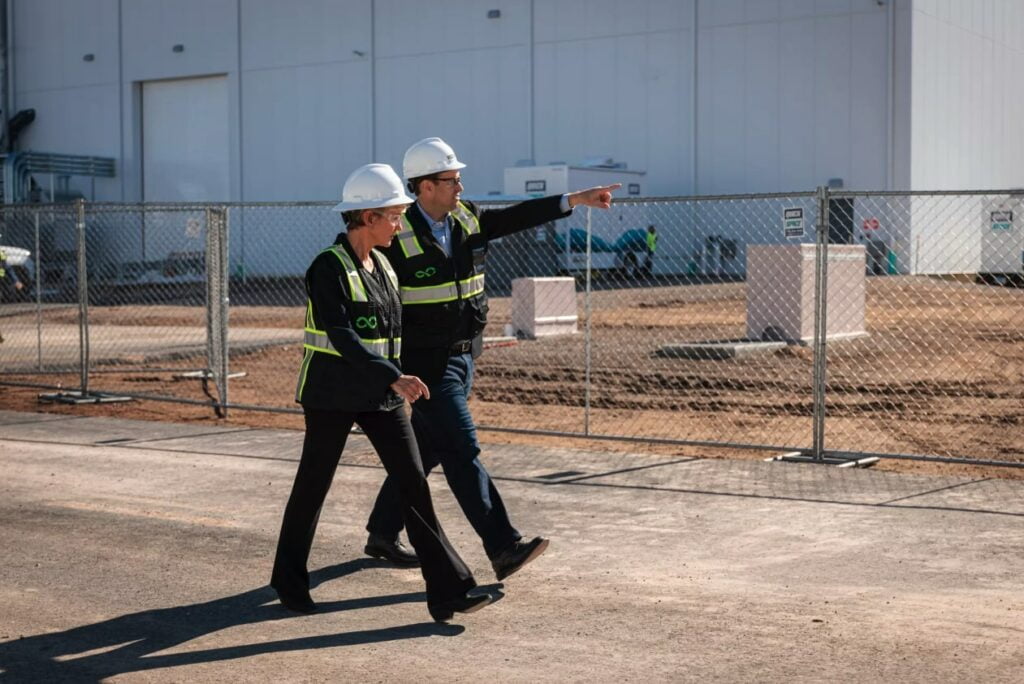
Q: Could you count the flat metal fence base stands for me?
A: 3